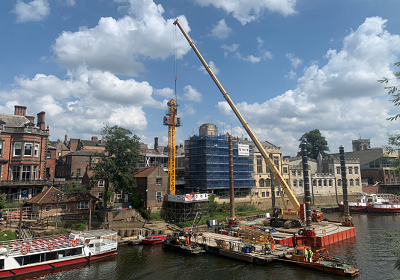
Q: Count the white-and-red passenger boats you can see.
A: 3